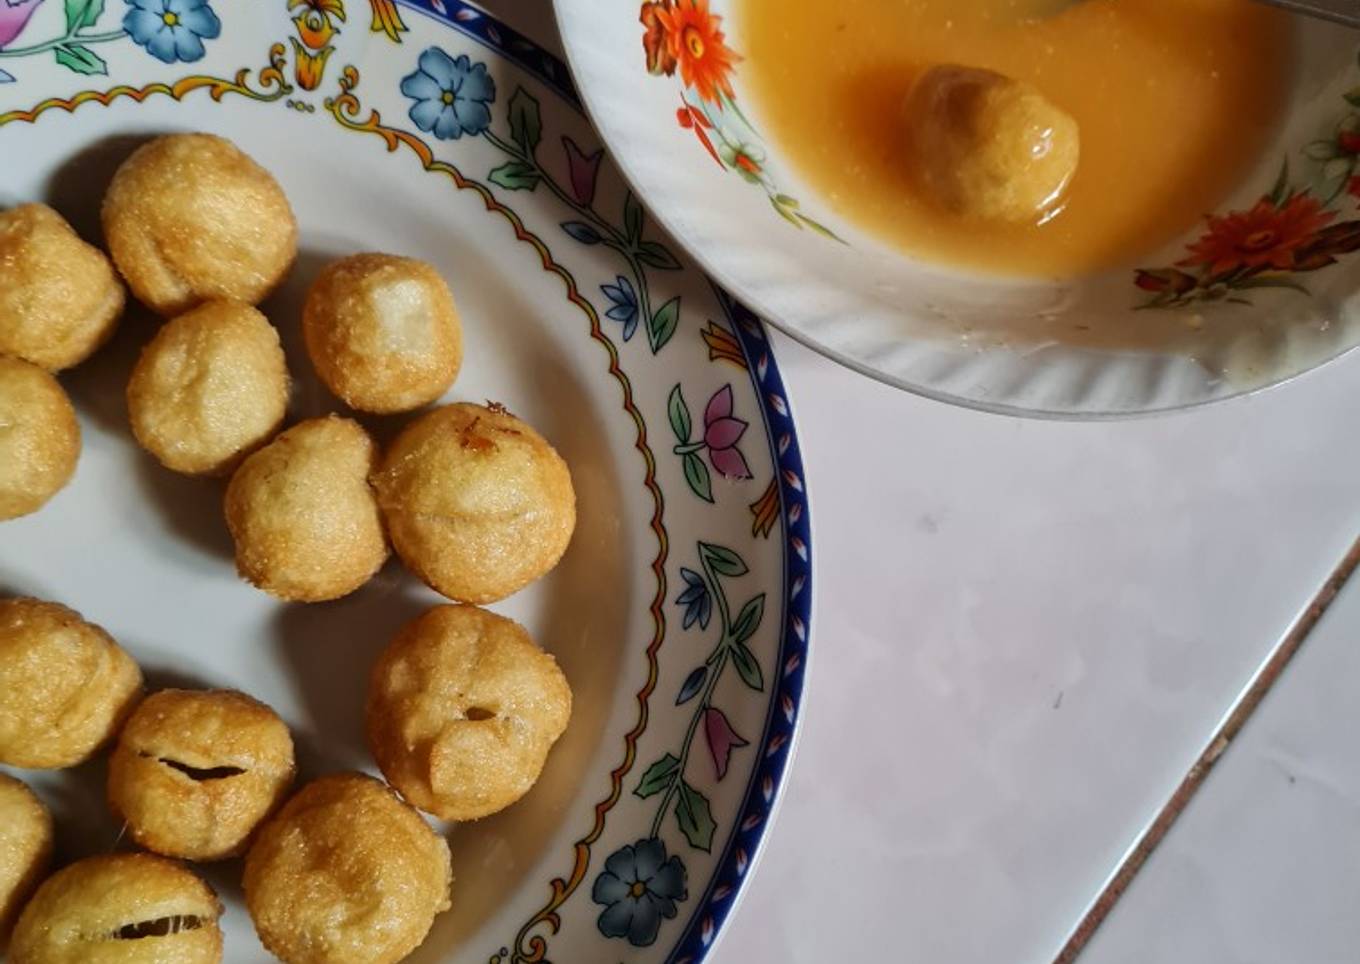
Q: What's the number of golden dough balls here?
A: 14